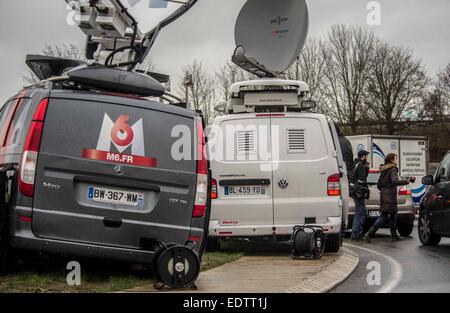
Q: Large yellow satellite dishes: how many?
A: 0